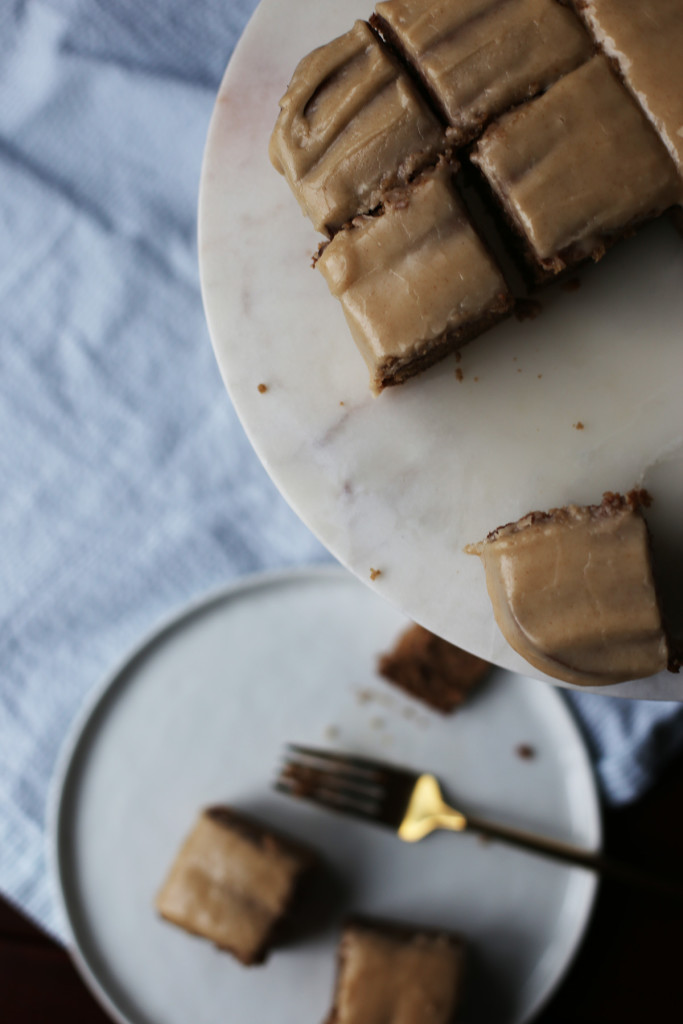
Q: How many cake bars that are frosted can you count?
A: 8